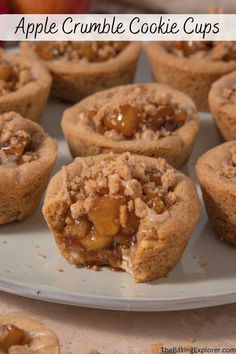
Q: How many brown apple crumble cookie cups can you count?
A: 9